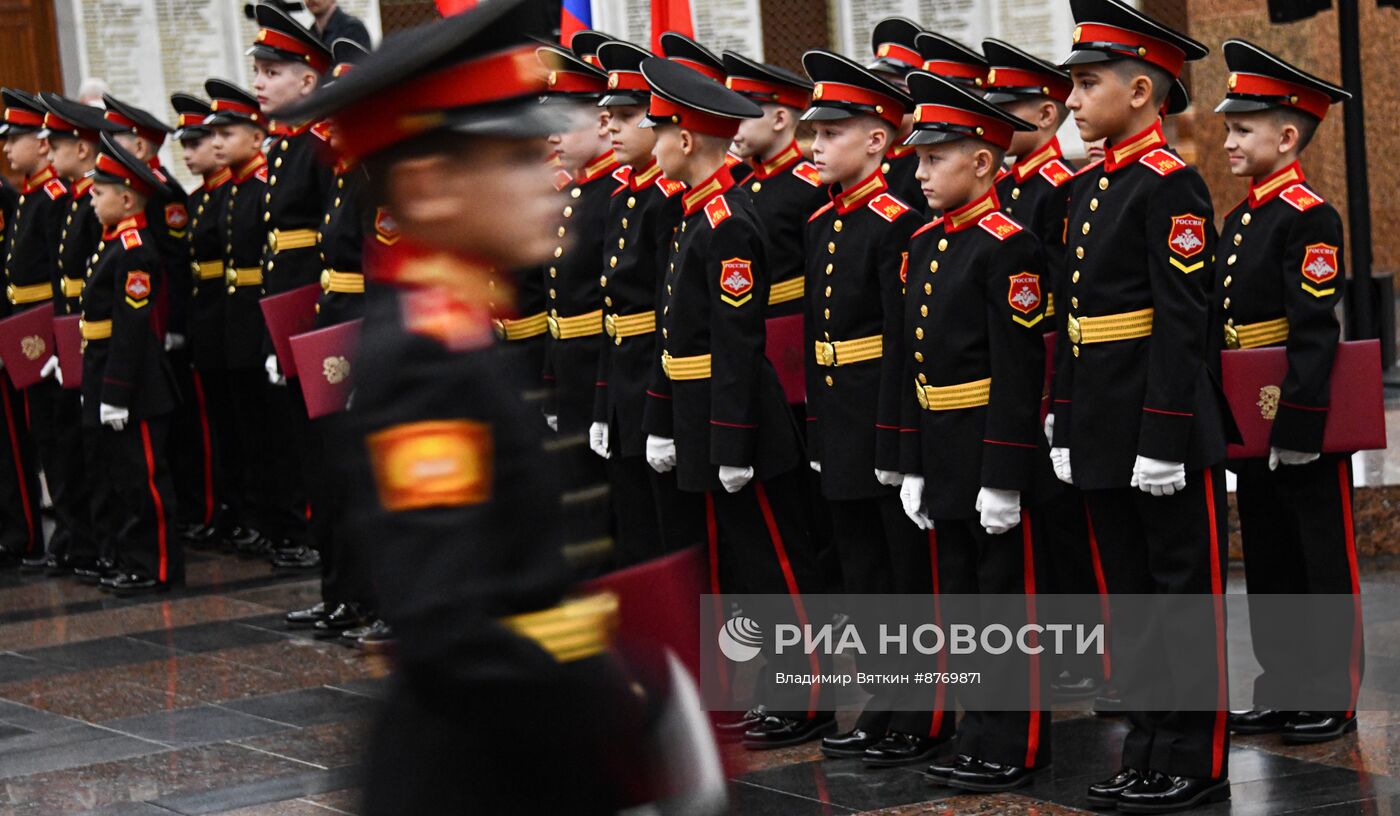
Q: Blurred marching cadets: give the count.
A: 1